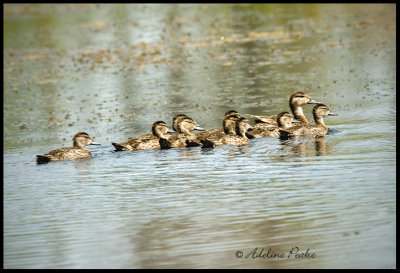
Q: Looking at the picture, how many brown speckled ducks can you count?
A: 10